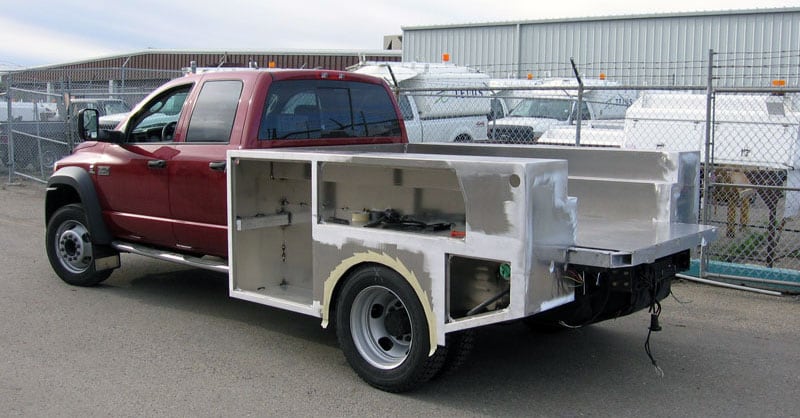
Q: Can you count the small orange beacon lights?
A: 5